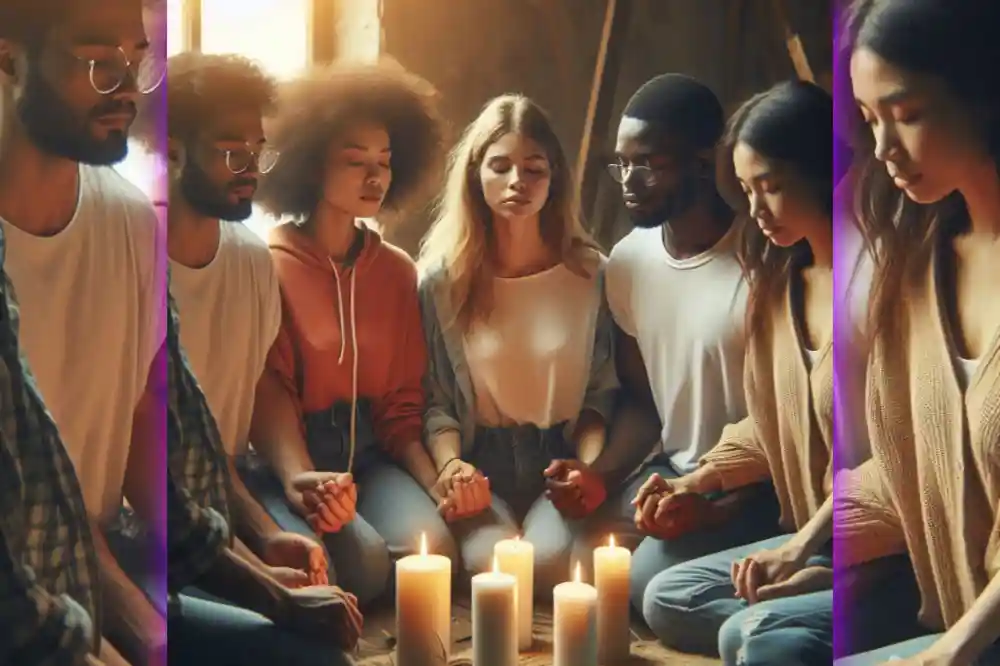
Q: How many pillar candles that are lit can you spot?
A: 5